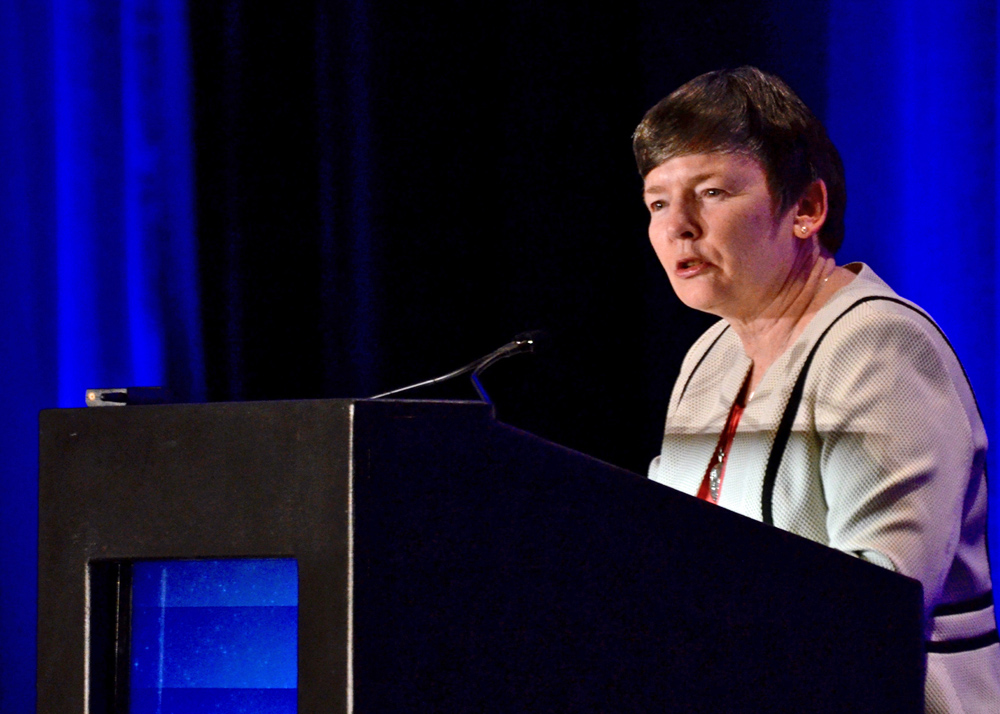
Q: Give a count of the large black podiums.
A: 1